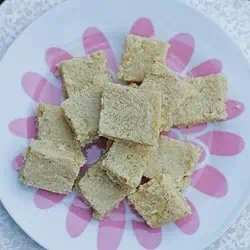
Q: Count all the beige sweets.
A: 12